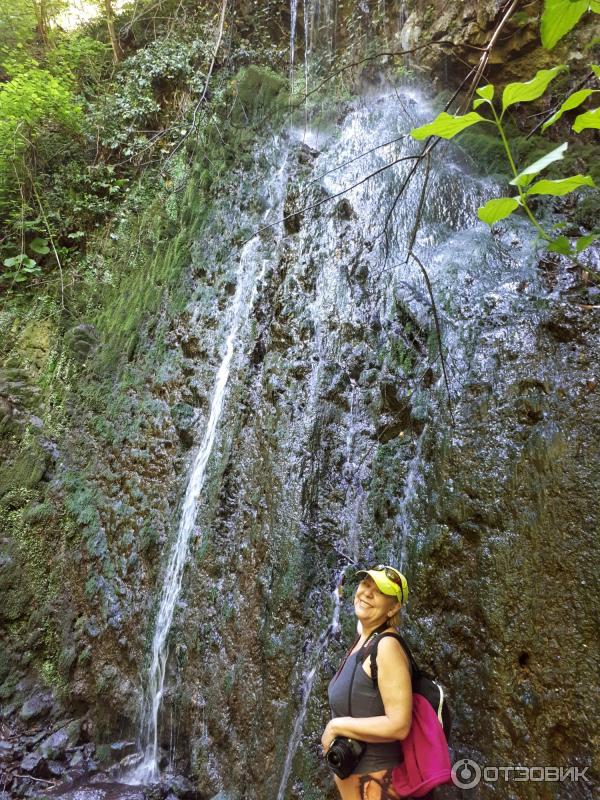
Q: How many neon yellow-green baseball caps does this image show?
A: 1